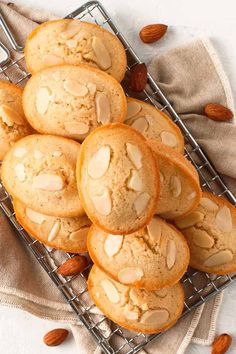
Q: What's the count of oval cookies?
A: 11